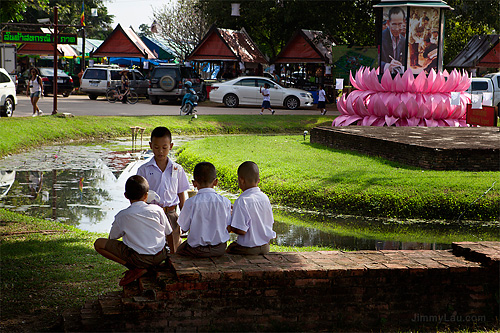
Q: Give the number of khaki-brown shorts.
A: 4